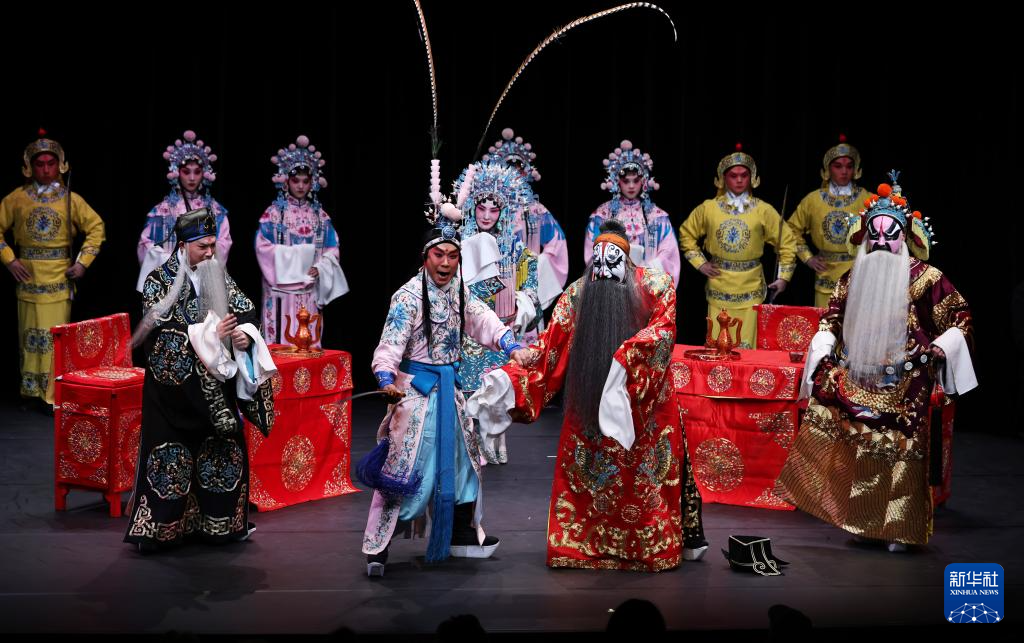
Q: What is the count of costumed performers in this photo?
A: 12